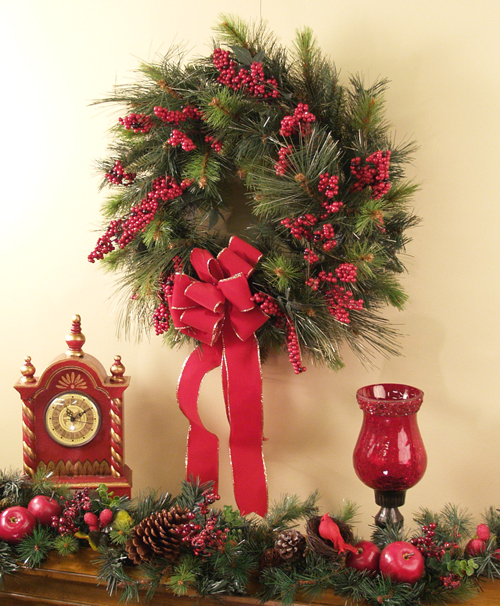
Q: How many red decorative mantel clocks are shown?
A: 1